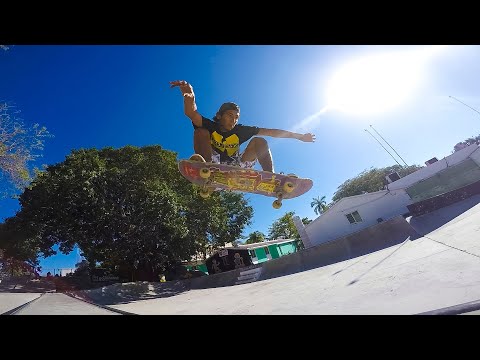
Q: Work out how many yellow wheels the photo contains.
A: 4